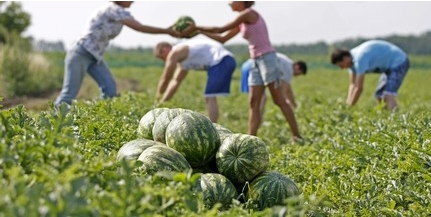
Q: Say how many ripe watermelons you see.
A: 10